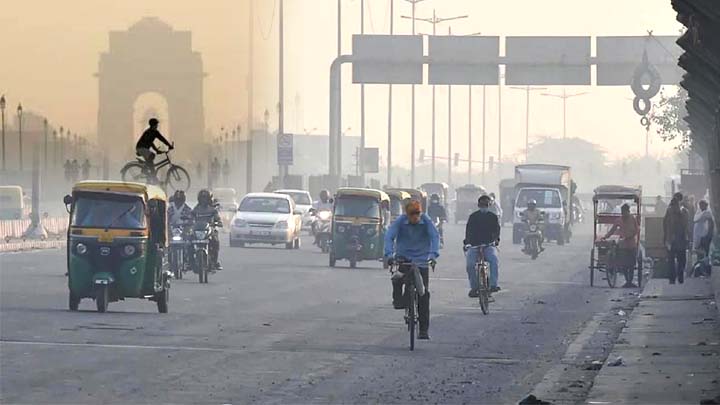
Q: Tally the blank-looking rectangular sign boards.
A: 4